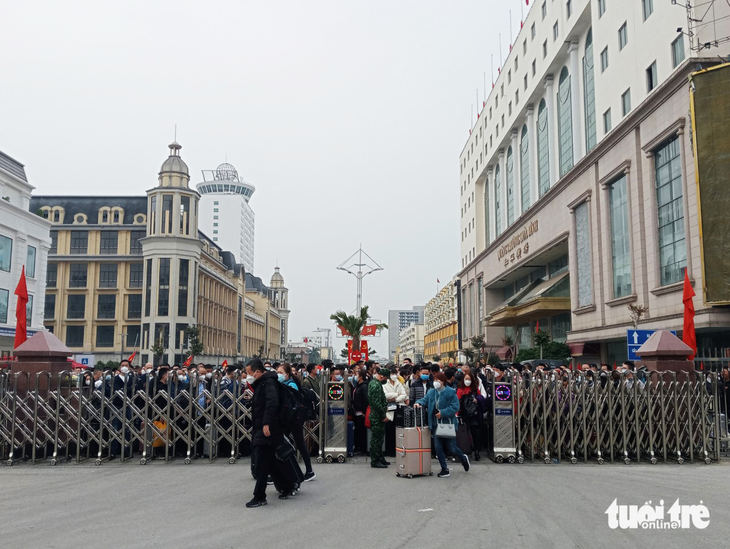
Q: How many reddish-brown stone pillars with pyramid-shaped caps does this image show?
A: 2